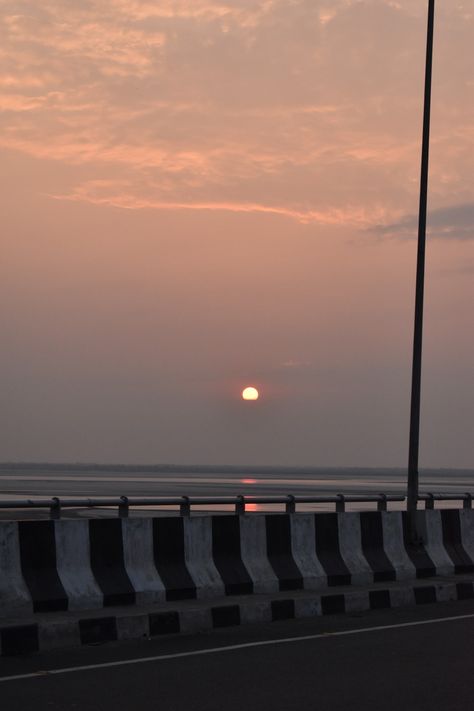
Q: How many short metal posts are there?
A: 9